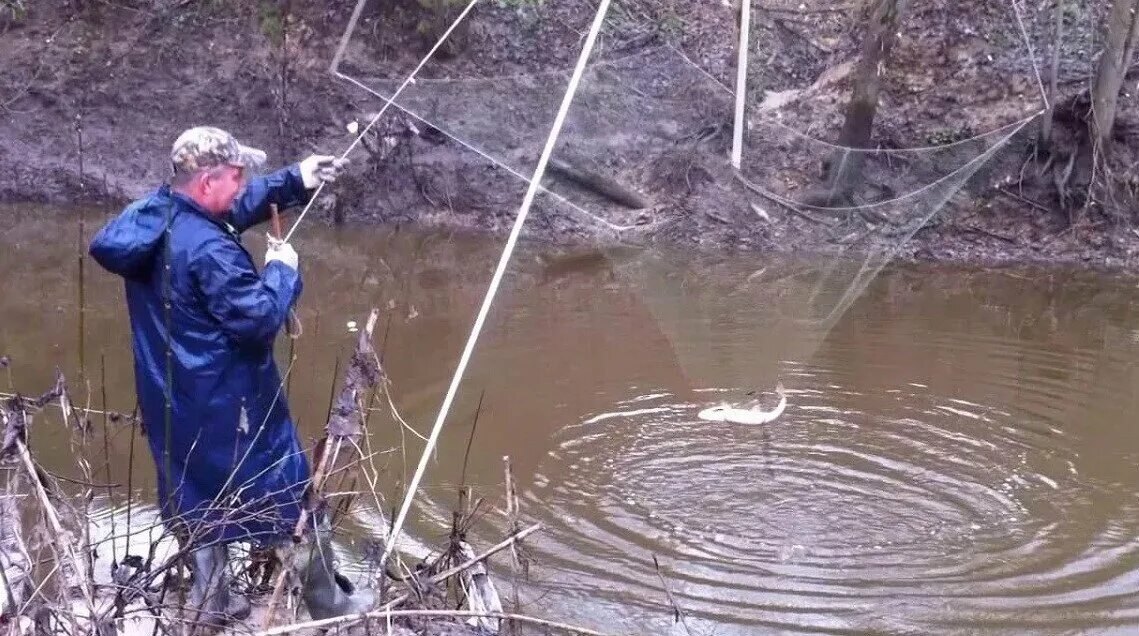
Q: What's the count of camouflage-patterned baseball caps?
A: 1